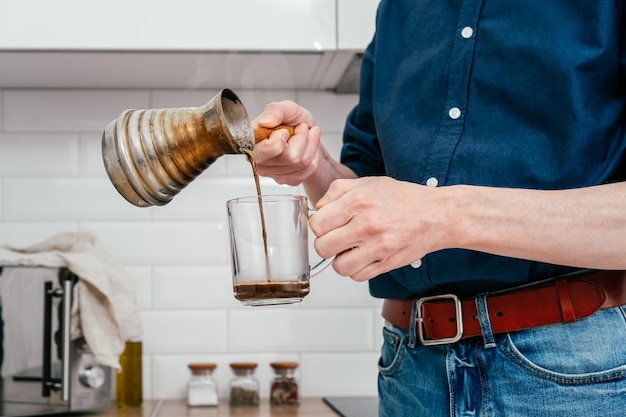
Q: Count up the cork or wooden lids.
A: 3